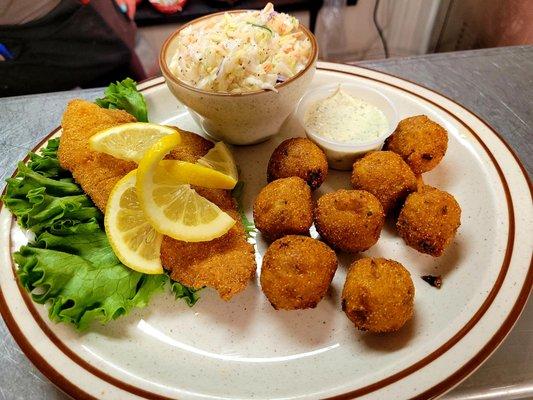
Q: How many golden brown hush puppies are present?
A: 8